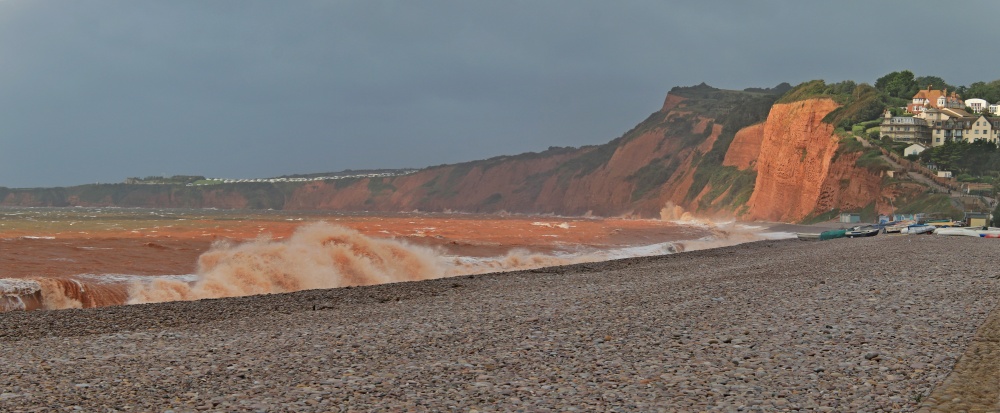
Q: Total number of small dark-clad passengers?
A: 0